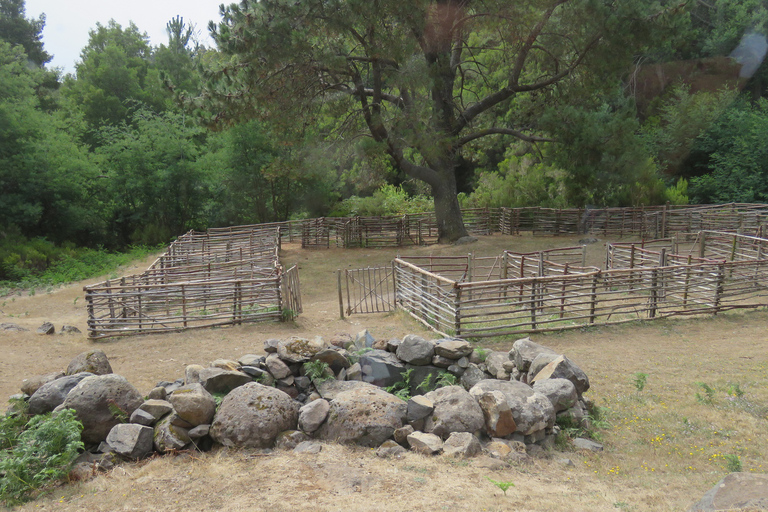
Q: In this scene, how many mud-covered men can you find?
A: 0